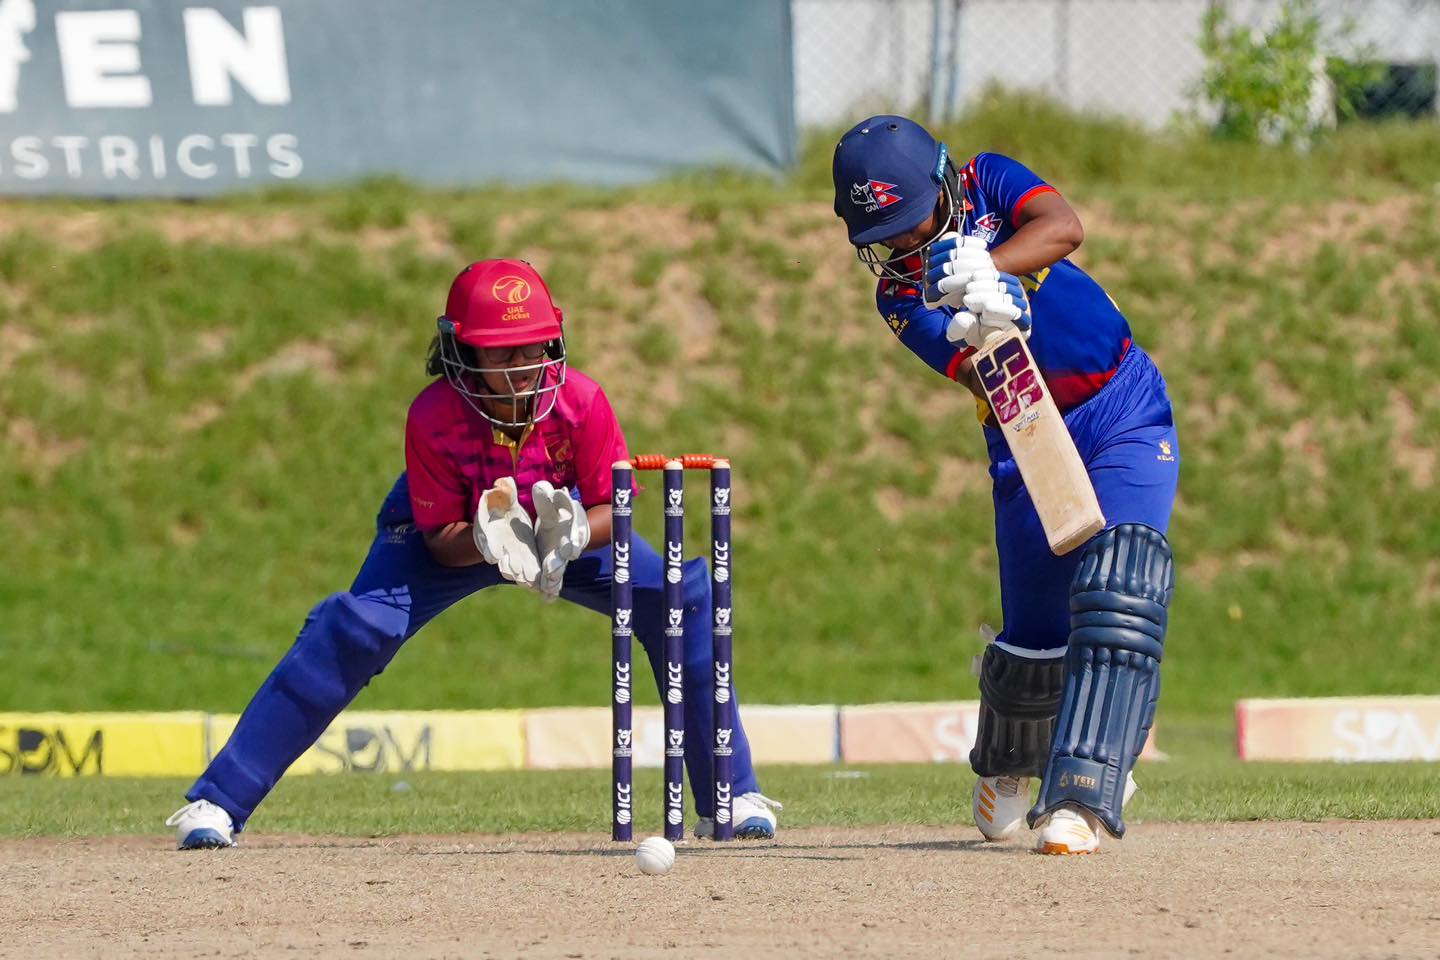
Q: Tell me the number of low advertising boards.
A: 5